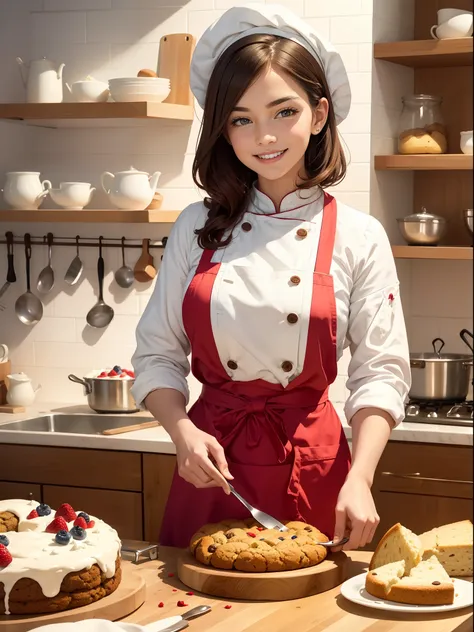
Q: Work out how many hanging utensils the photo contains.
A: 7